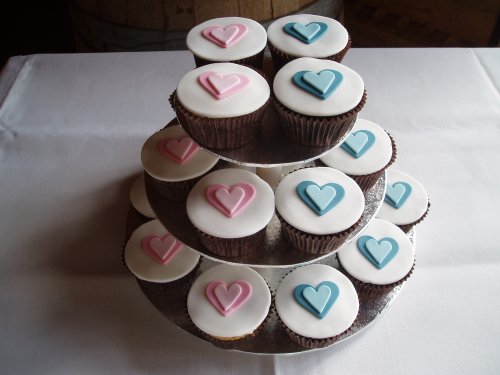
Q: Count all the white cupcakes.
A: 14